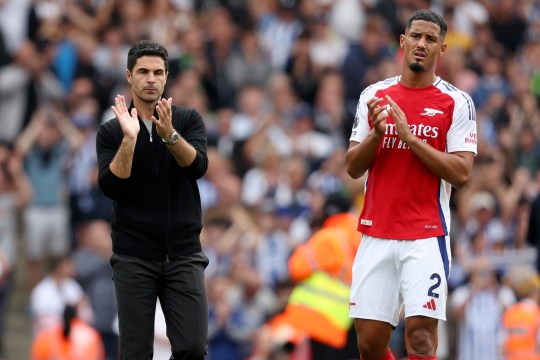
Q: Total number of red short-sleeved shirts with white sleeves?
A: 1